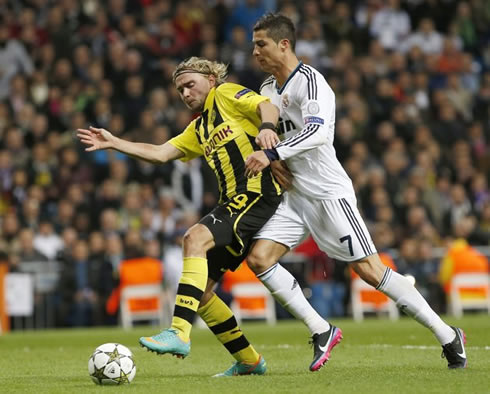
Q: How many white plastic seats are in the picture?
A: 4